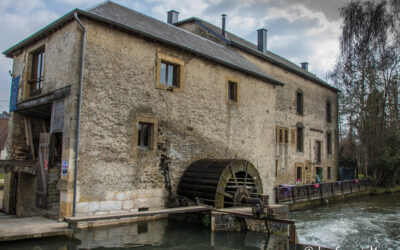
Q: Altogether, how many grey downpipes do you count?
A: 1